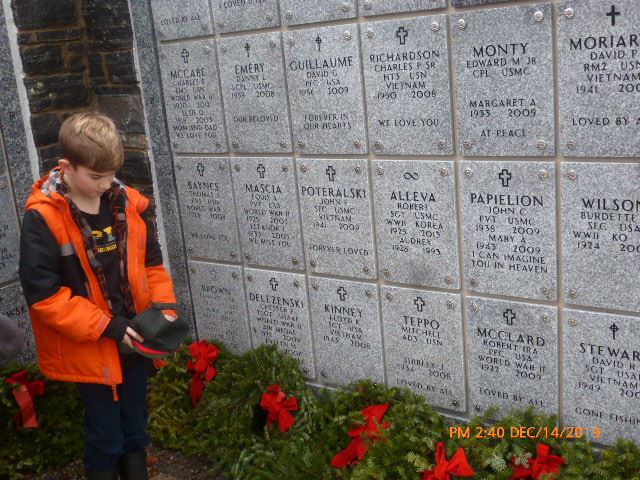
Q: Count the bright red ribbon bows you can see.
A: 6